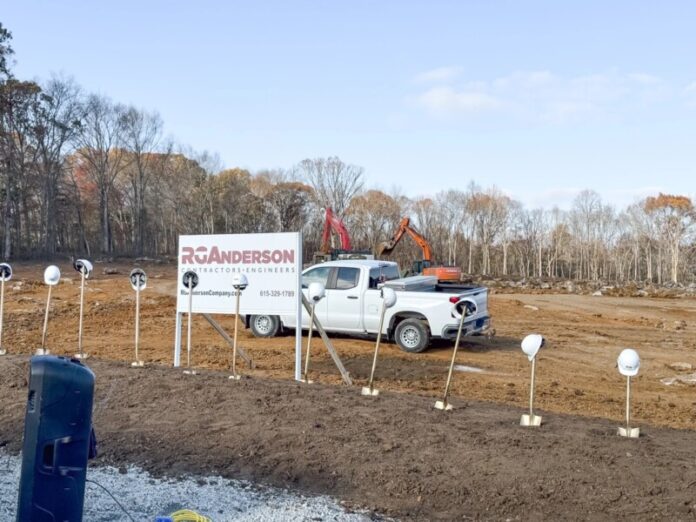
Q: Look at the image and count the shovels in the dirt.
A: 11